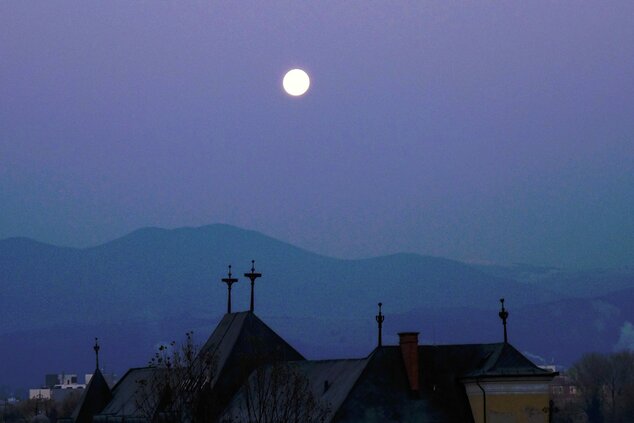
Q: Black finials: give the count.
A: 5